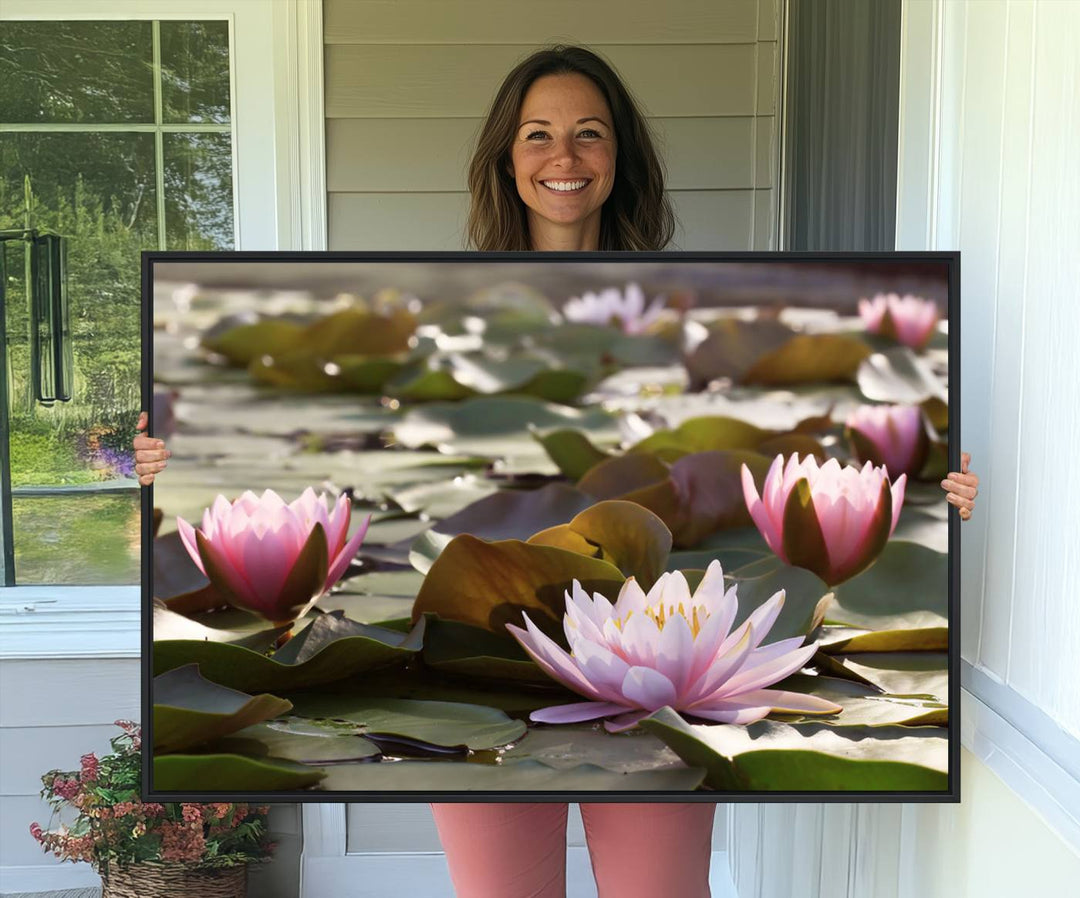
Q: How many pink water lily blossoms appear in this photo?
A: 6